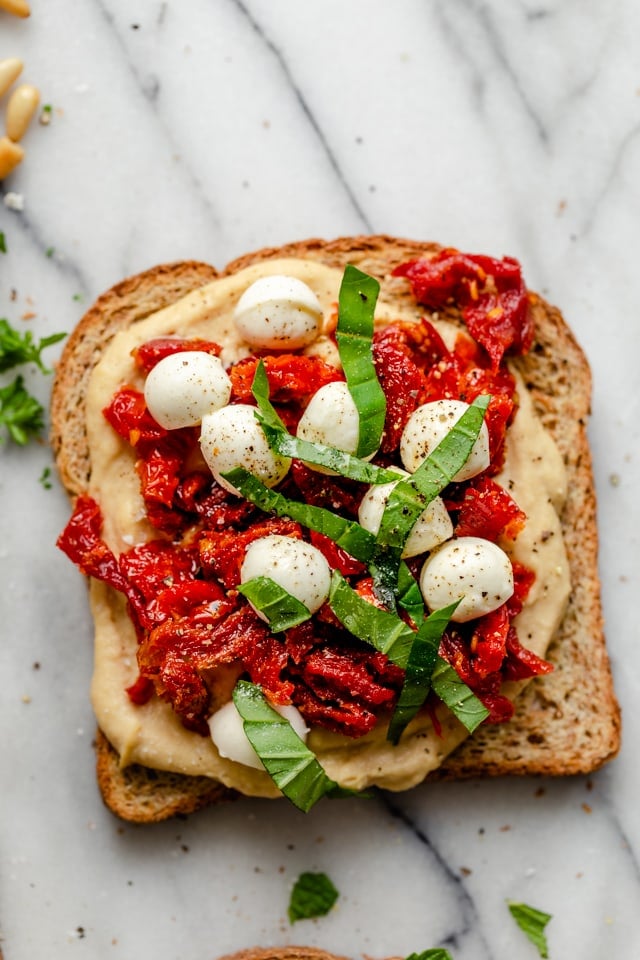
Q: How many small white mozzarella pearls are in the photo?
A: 9